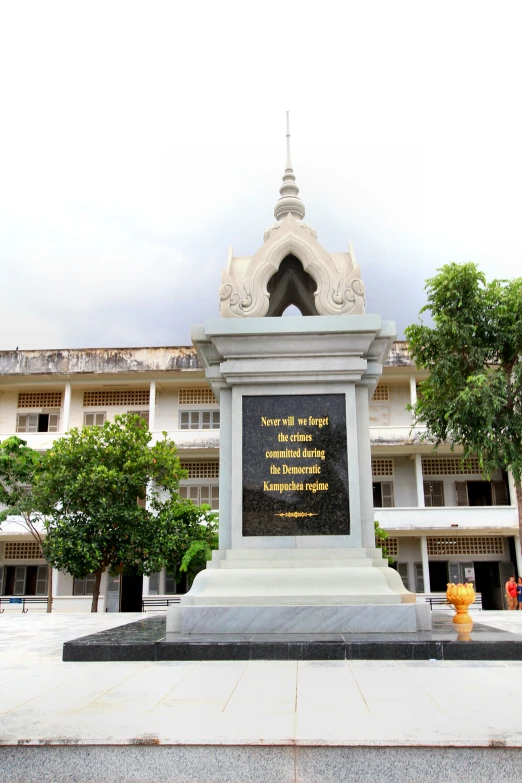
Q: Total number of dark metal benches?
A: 3